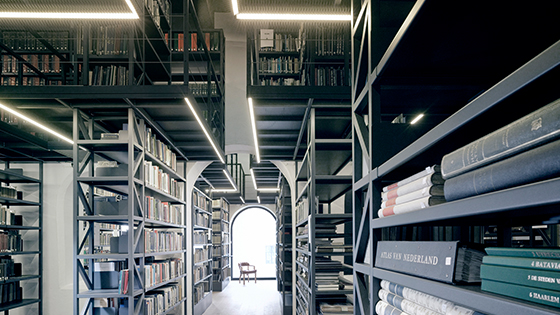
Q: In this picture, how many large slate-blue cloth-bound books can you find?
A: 2